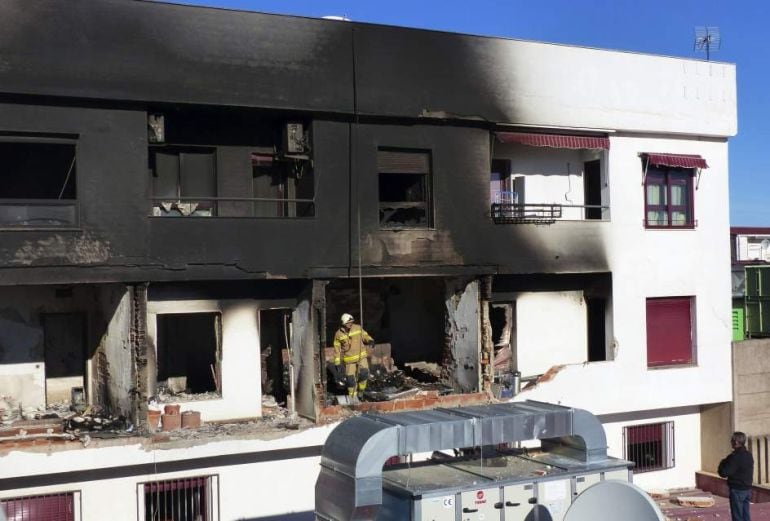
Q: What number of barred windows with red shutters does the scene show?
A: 3